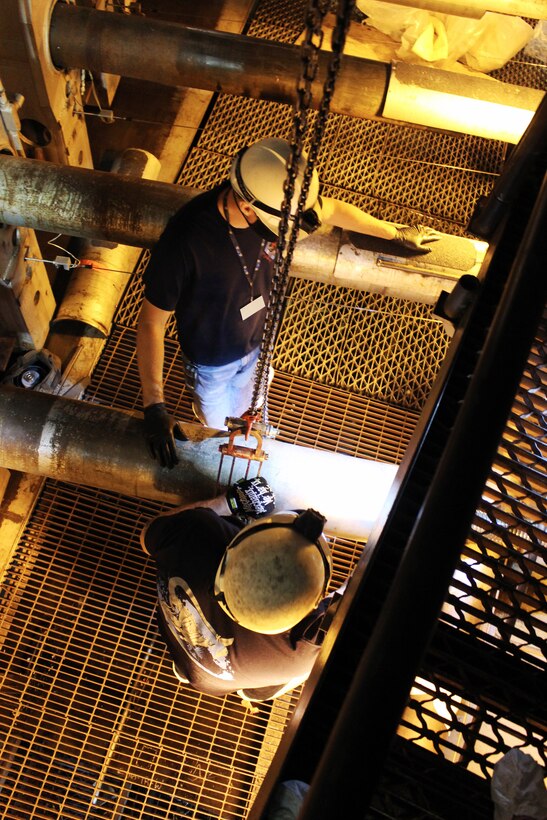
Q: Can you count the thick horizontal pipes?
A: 3